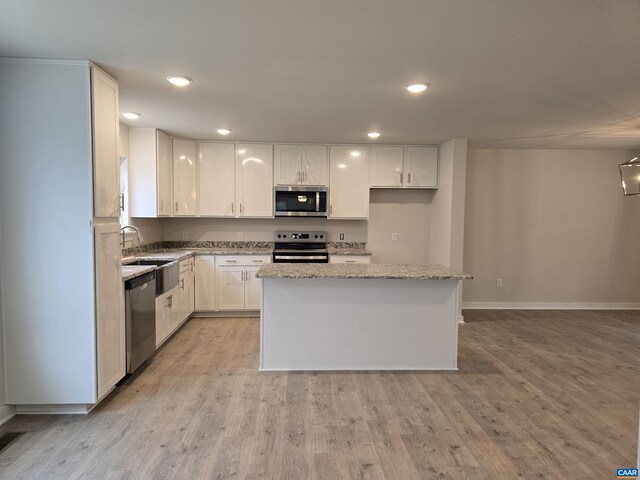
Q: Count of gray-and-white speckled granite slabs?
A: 3